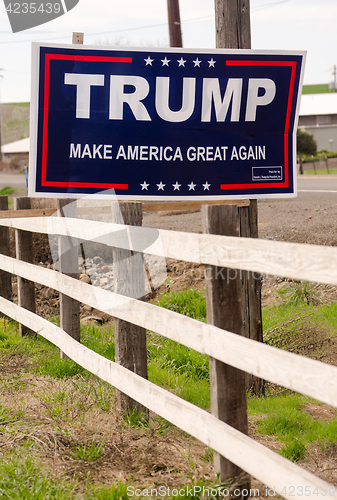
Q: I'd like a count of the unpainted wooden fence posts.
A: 5